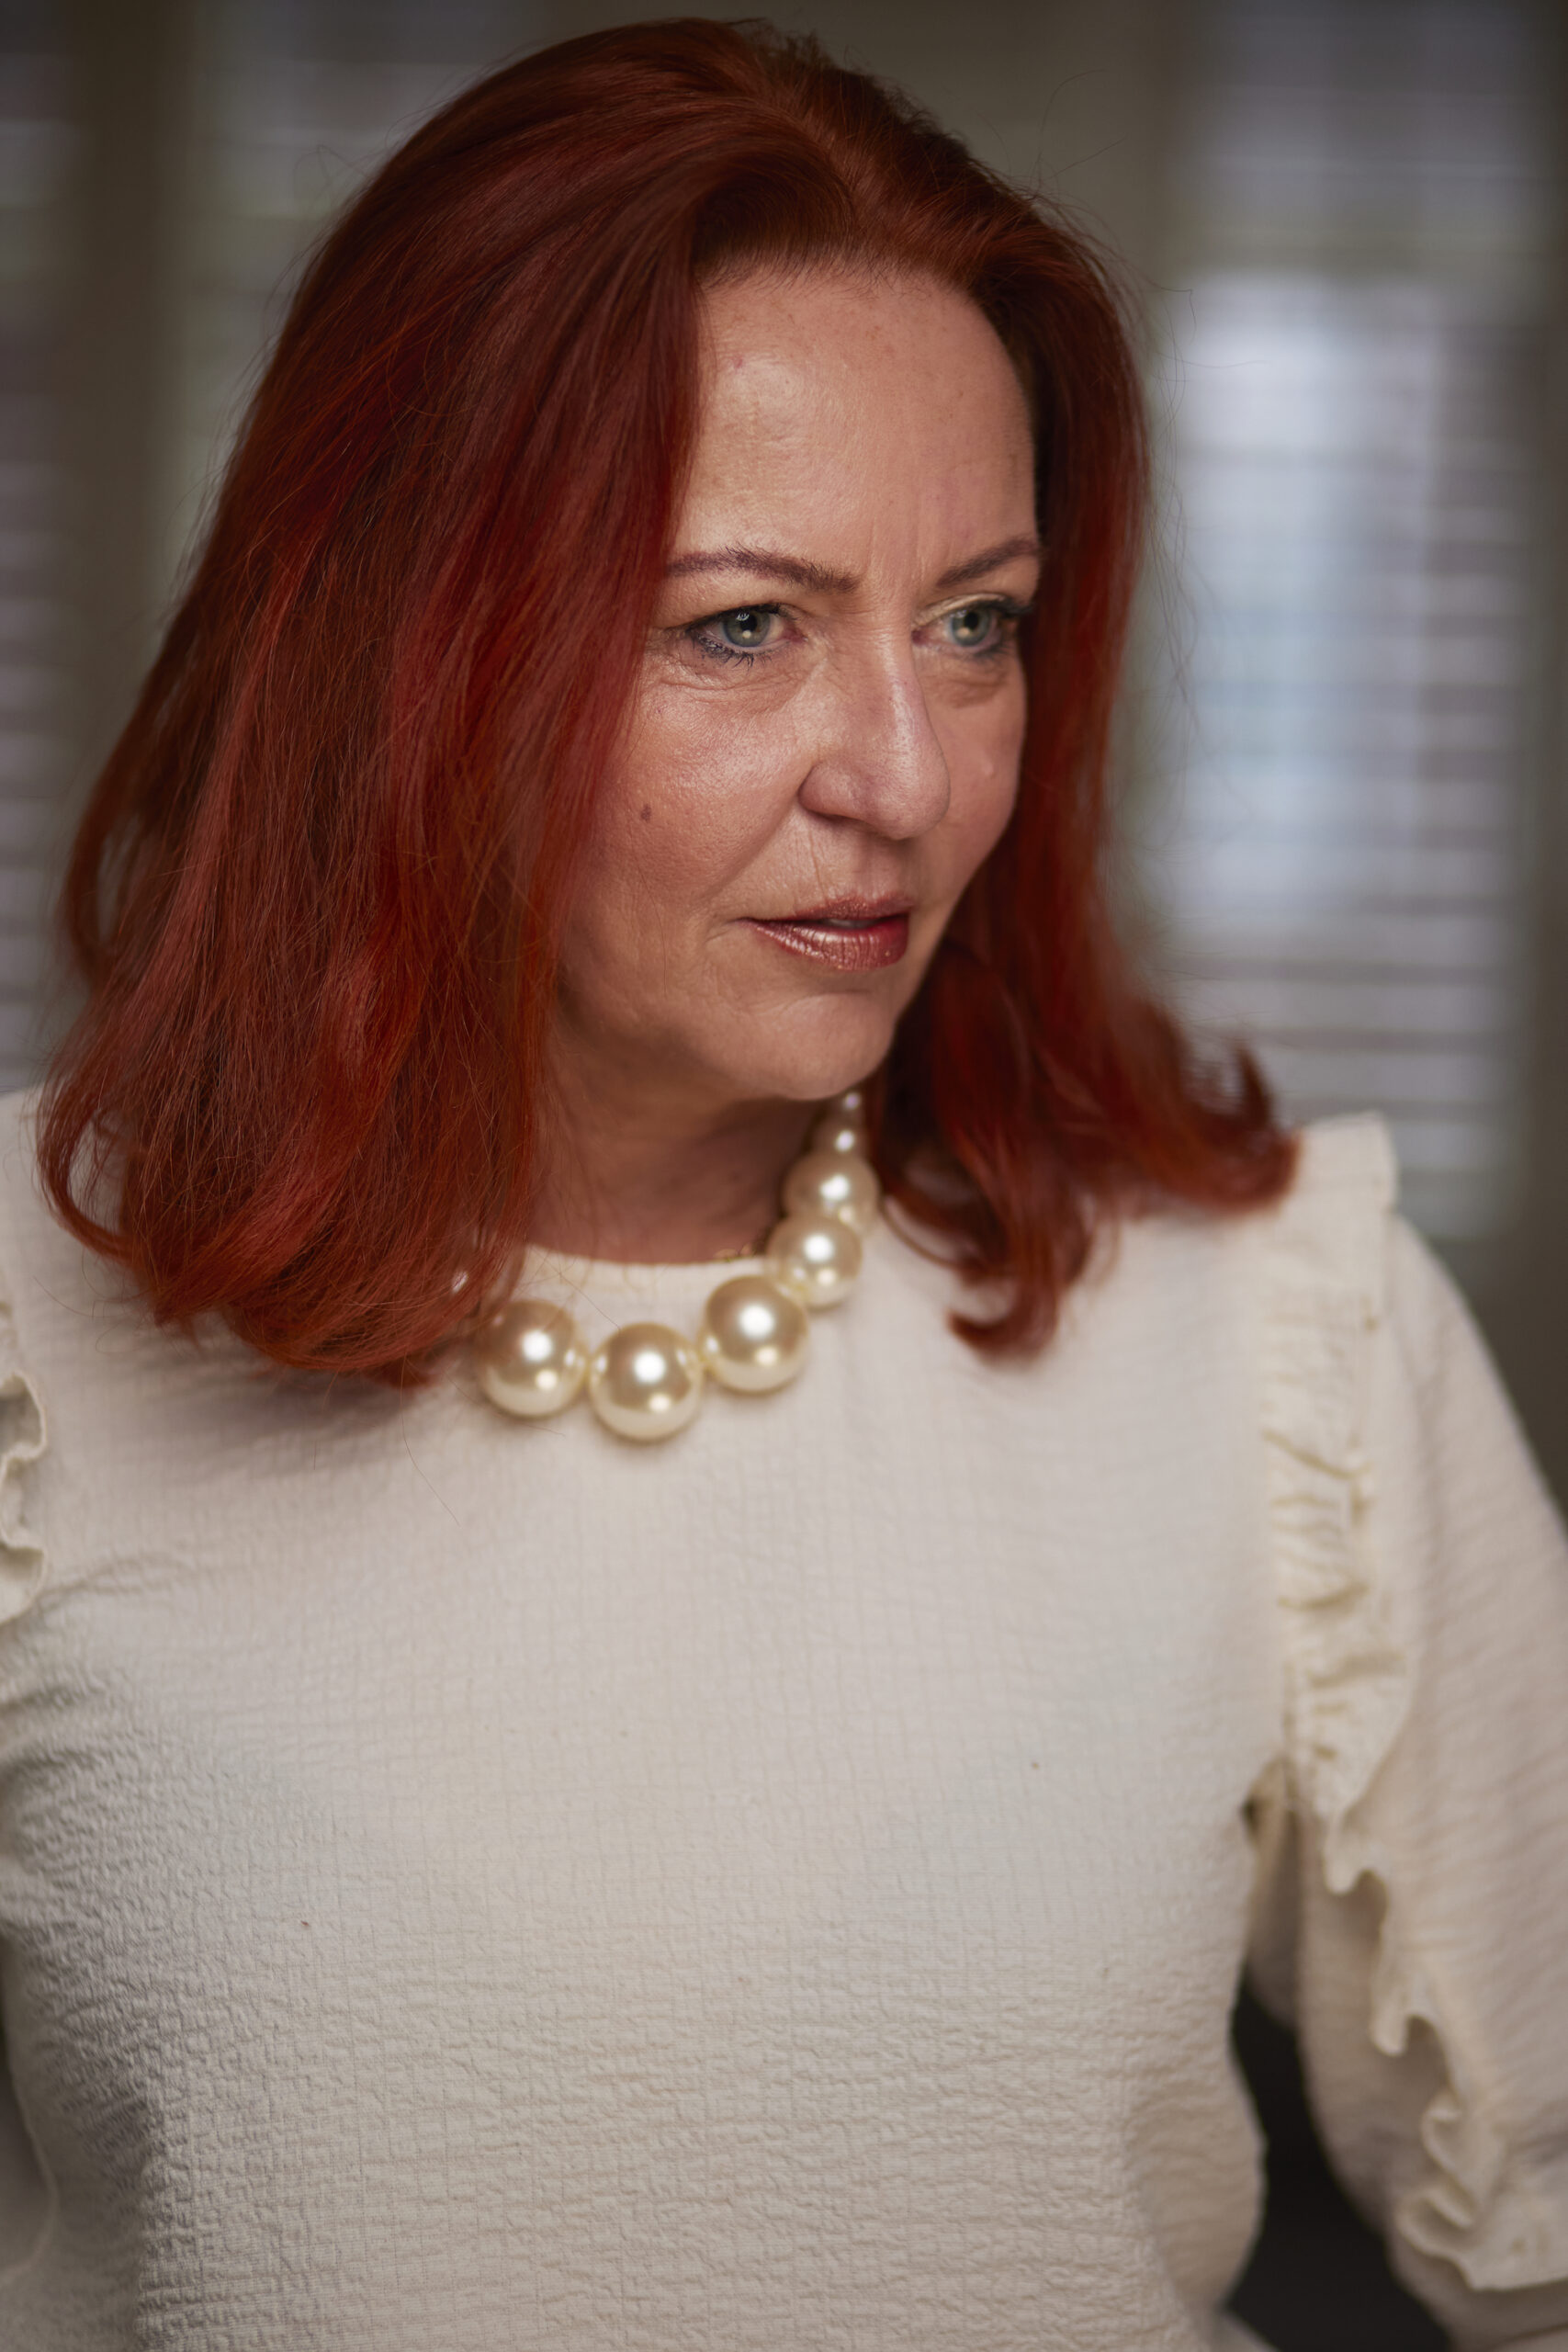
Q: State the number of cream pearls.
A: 7